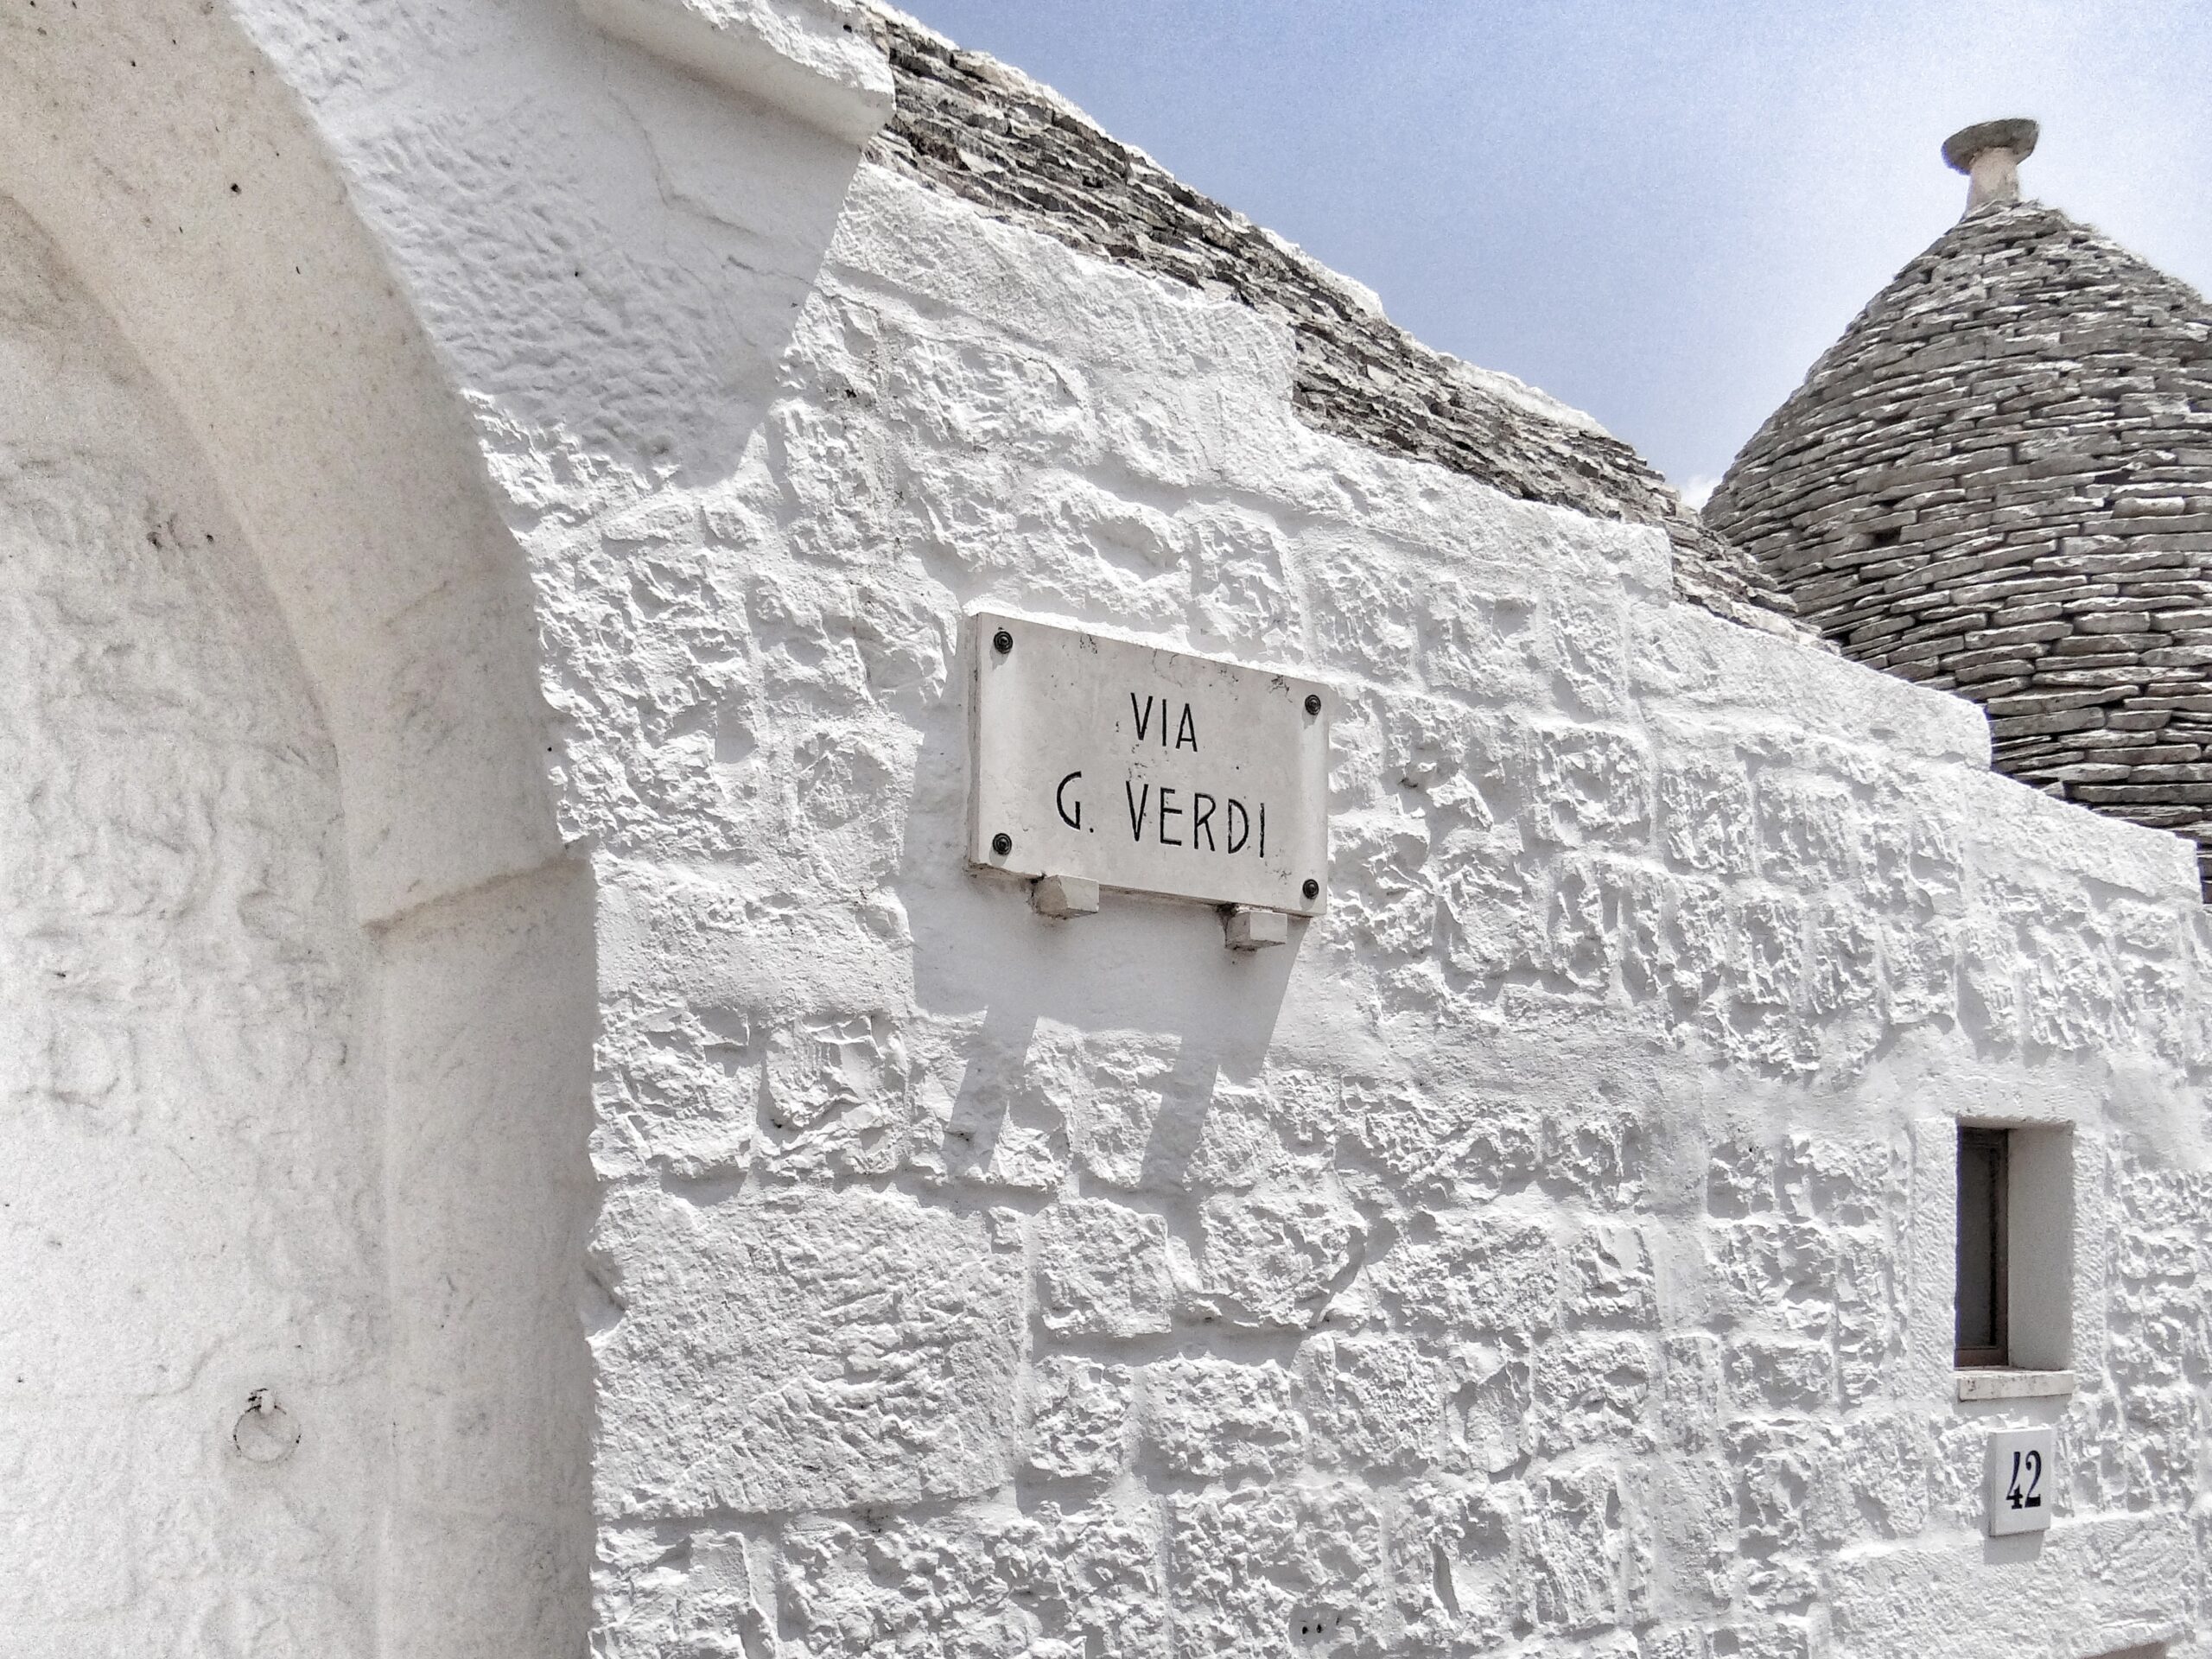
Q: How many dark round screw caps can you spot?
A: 4